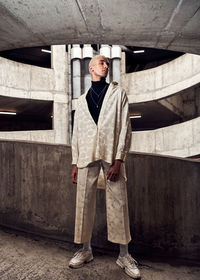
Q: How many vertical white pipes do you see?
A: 4